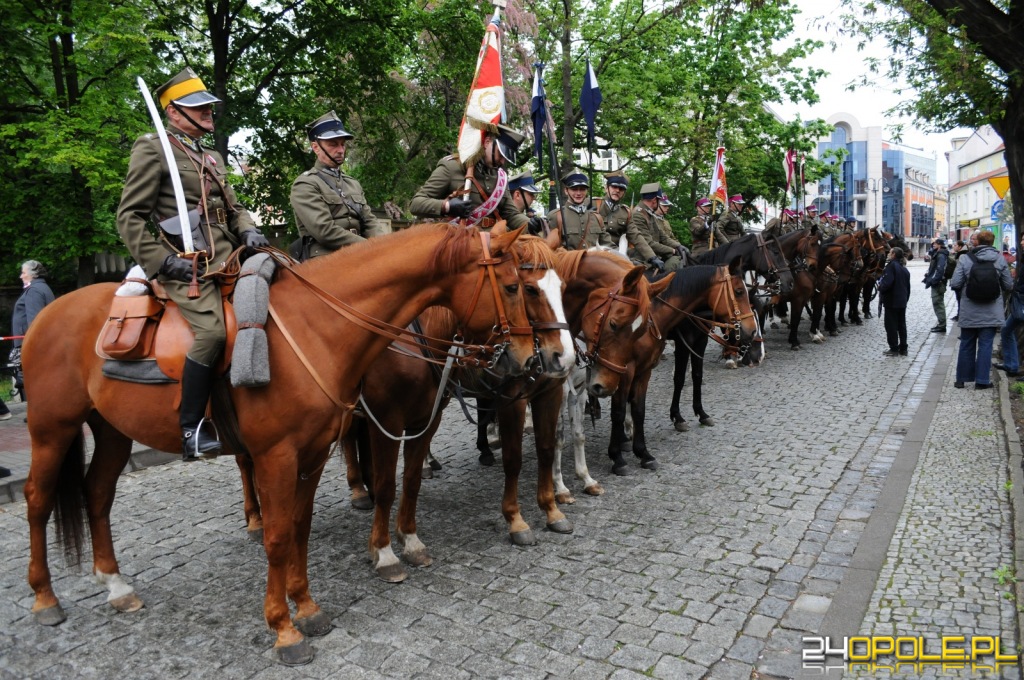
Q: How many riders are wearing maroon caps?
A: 9